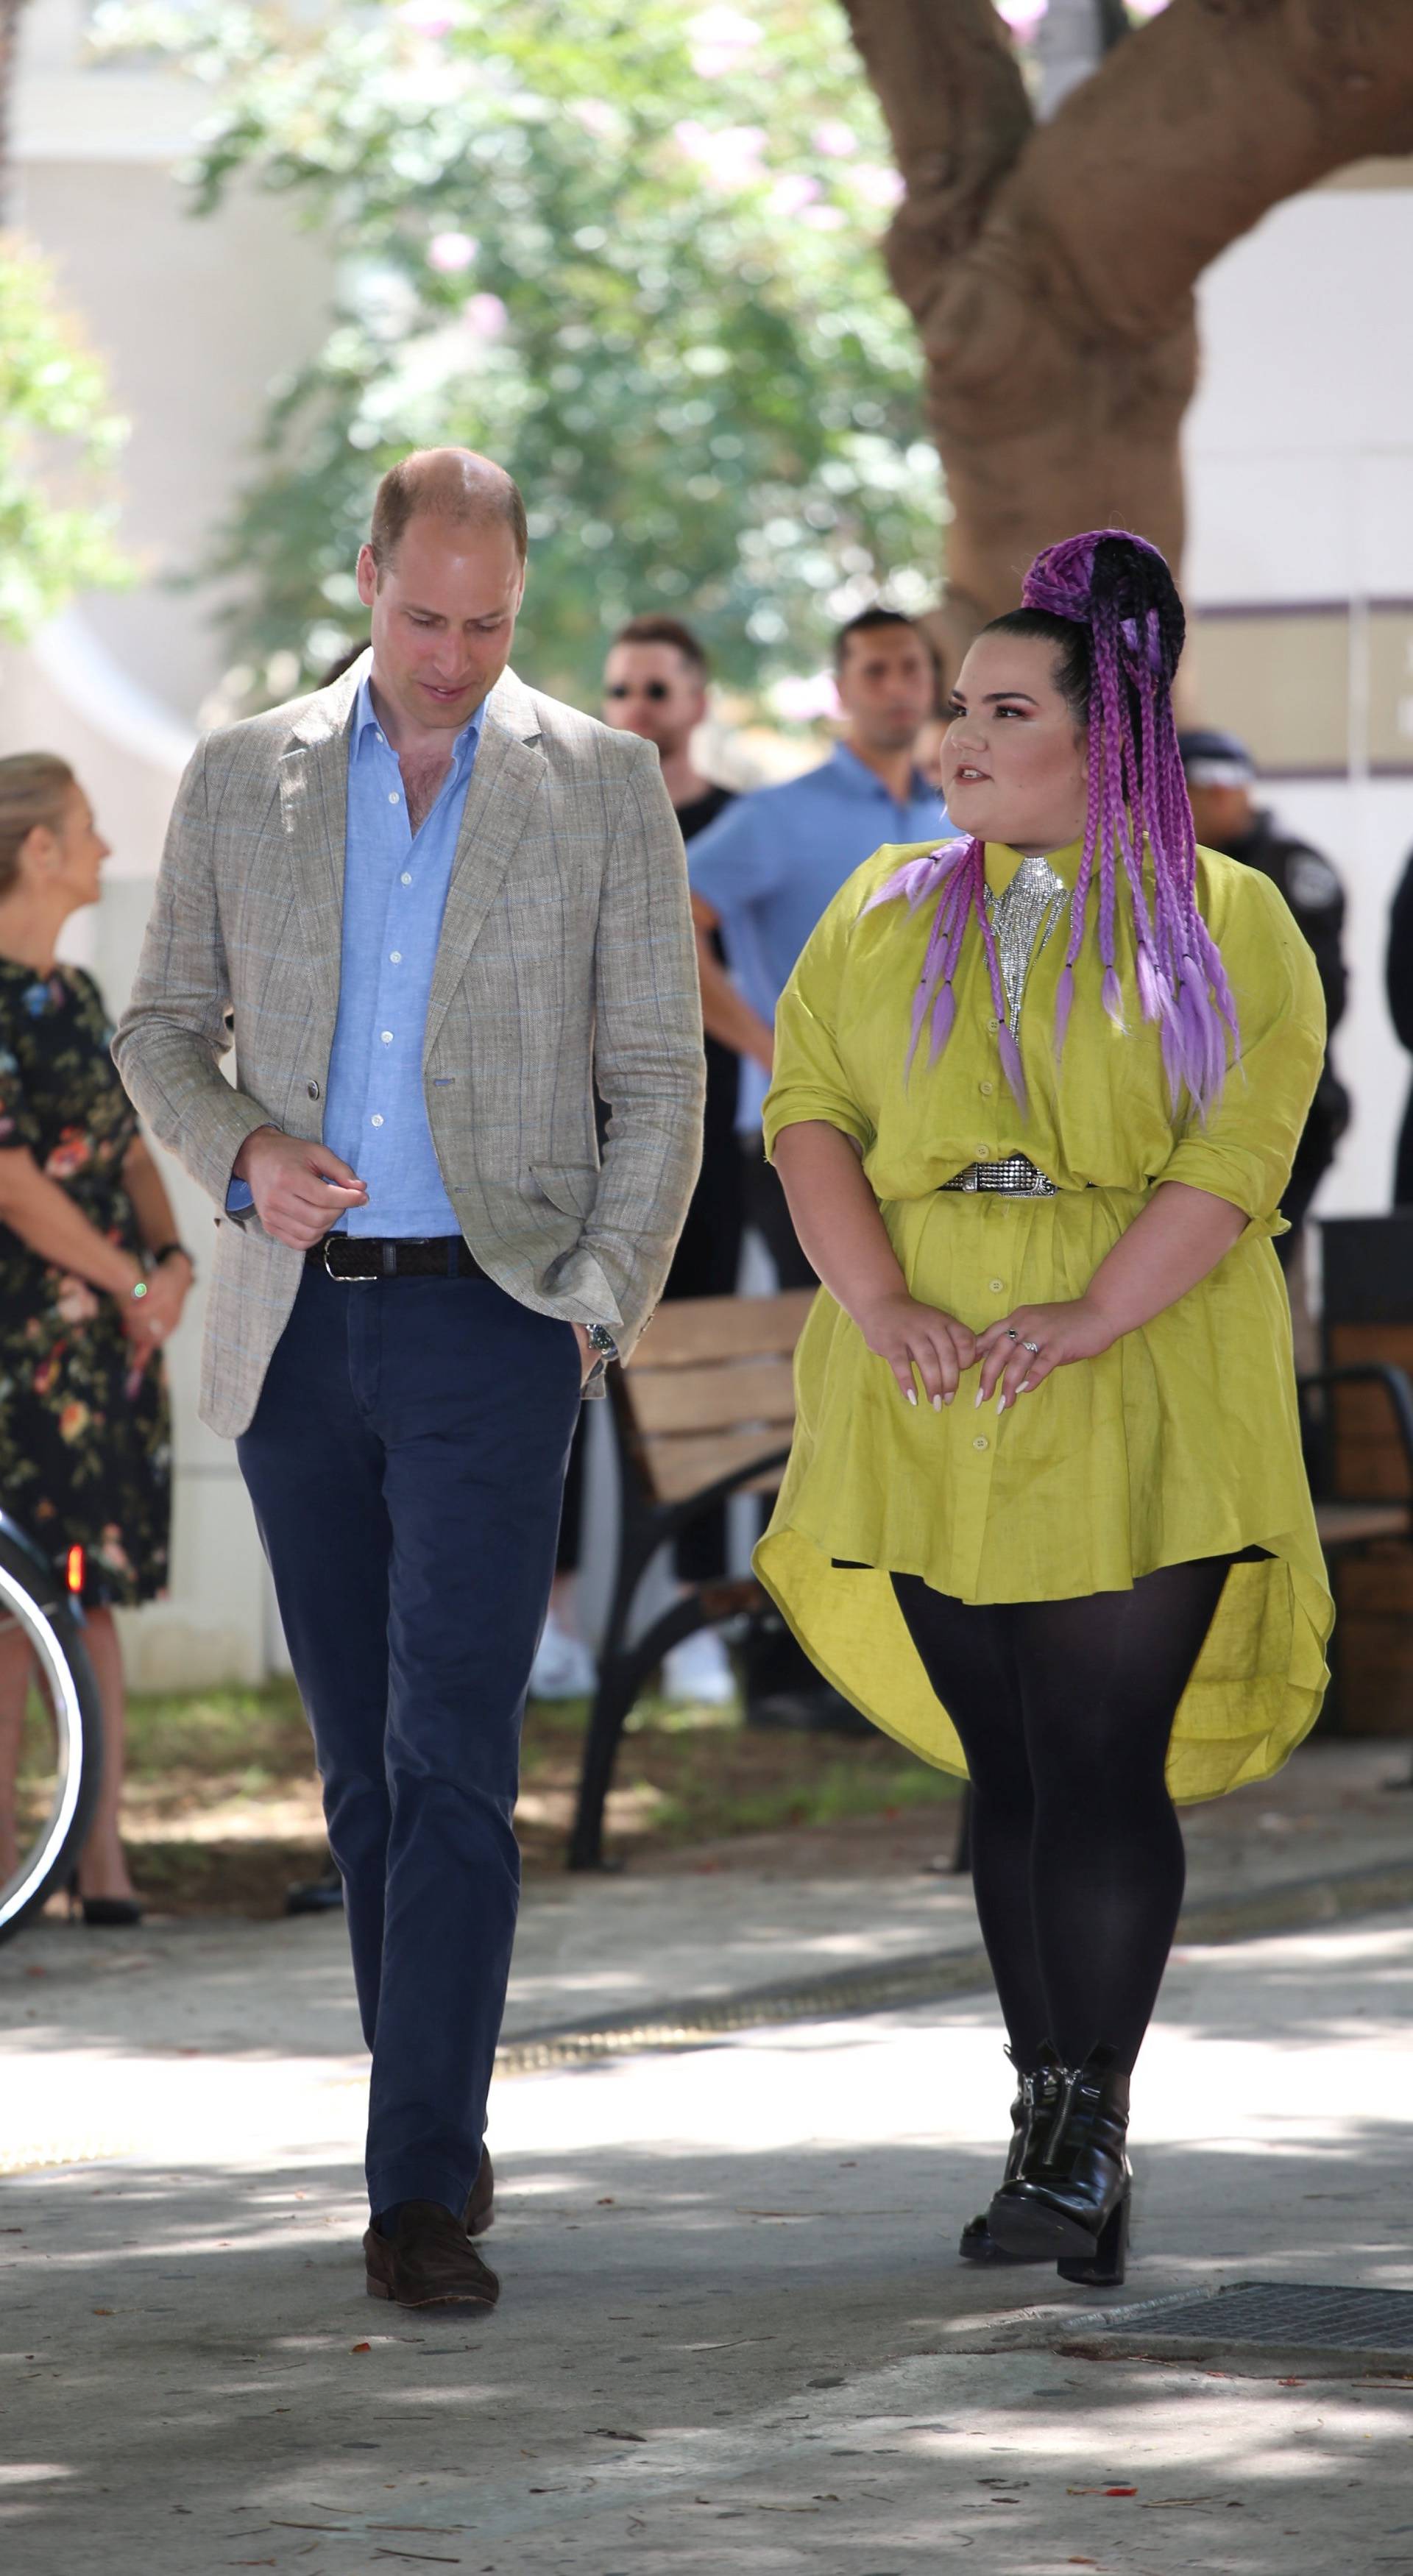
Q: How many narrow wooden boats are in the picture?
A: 0